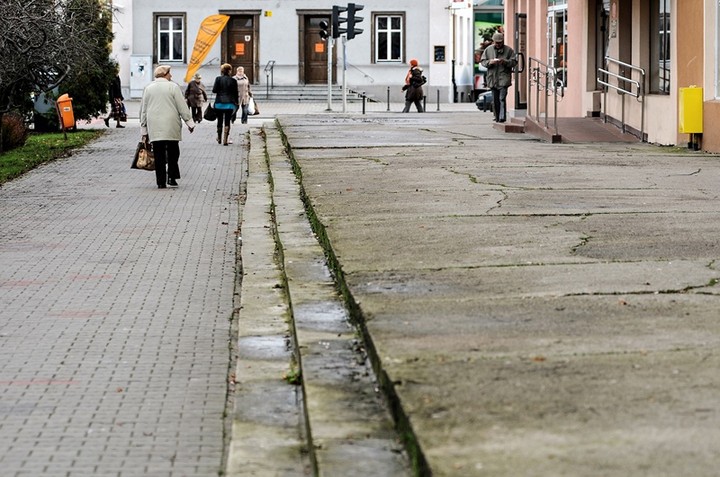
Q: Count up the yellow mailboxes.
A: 1